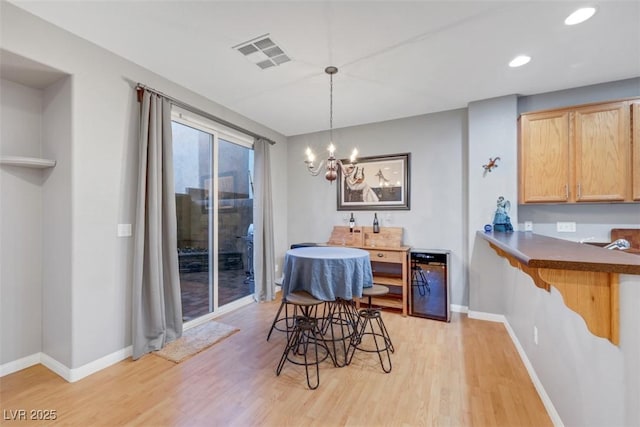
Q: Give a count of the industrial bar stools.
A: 4